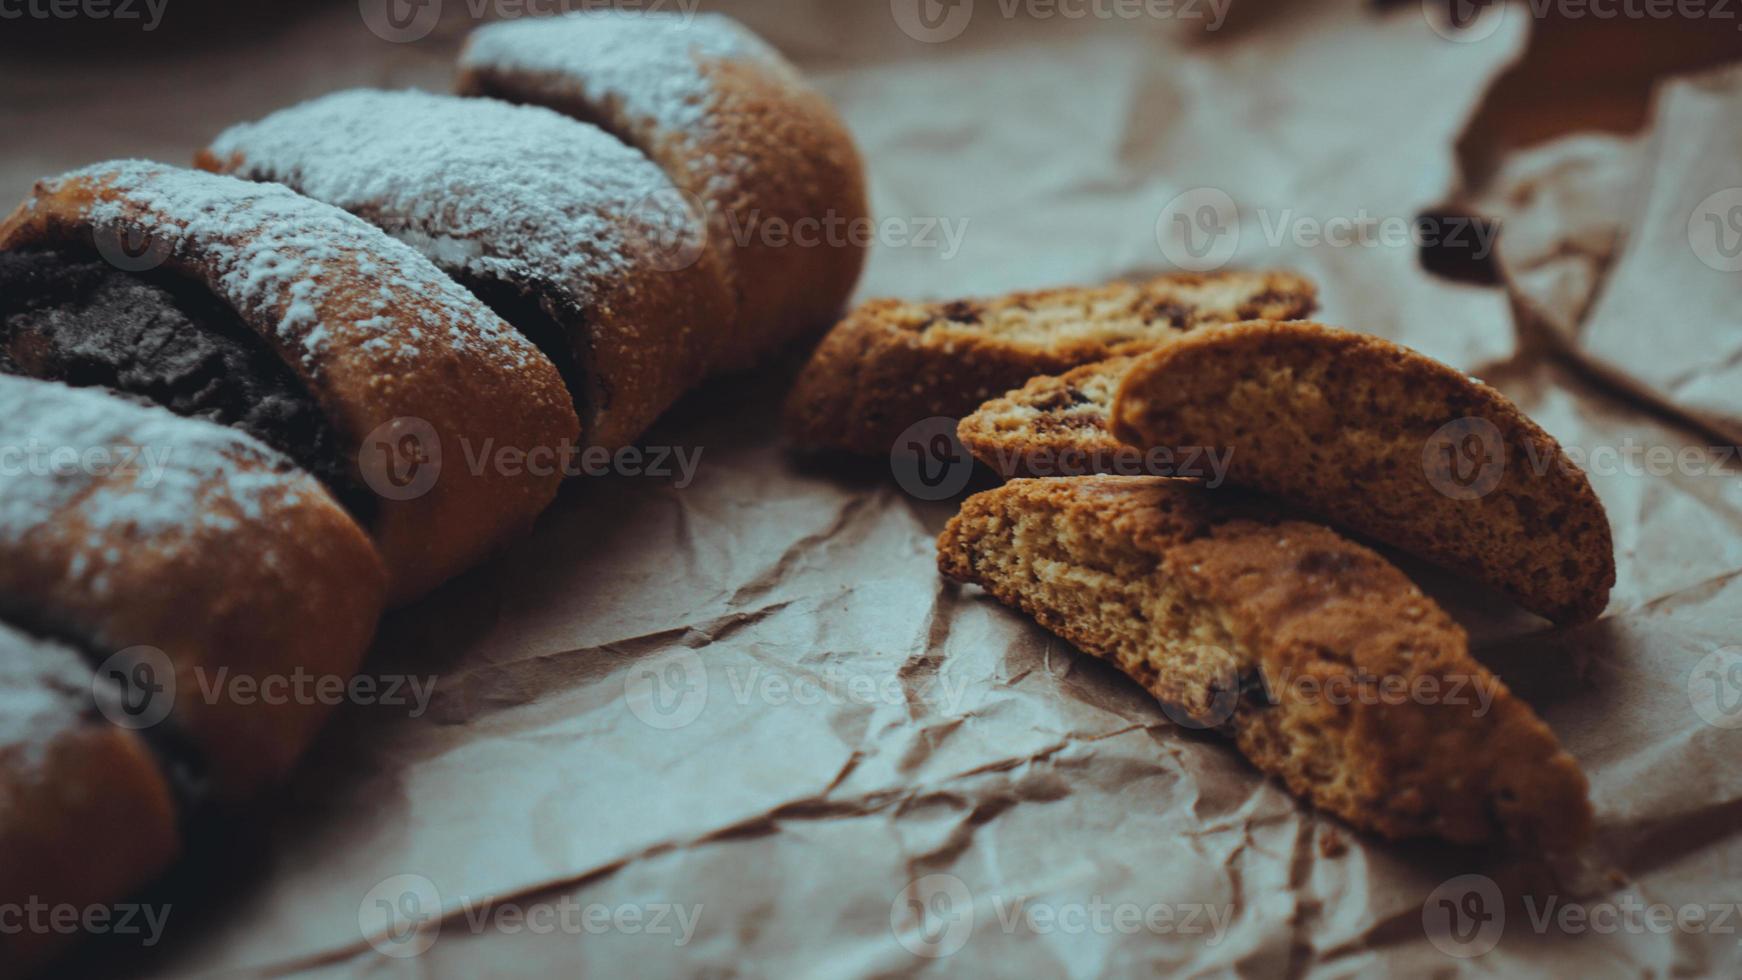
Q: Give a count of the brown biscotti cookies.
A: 4